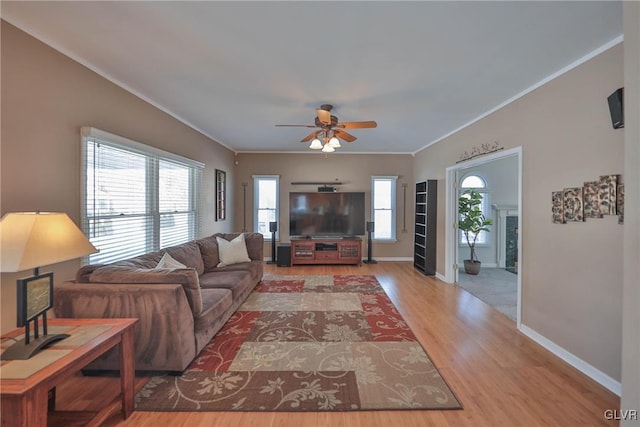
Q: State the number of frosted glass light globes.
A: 3